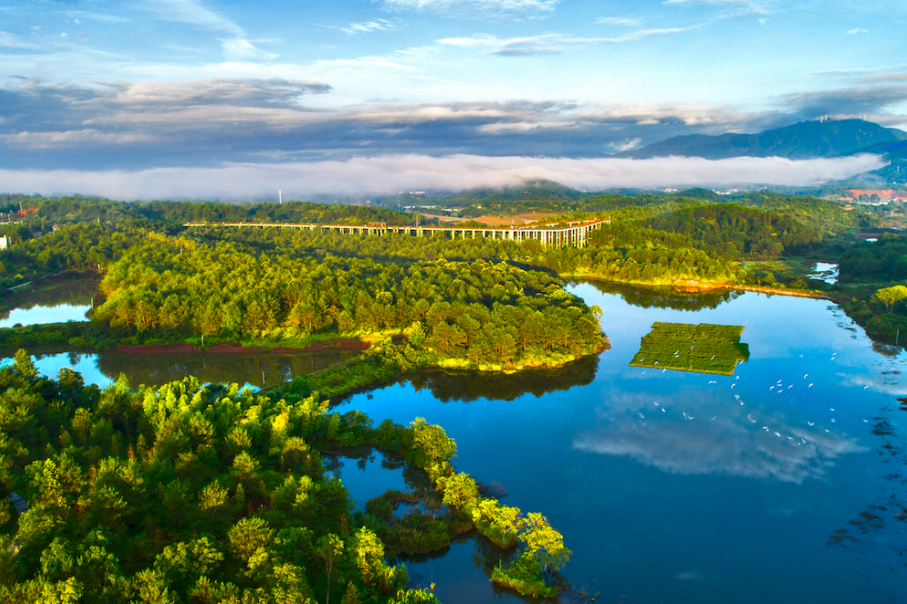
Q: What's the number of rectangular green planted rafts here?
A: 1